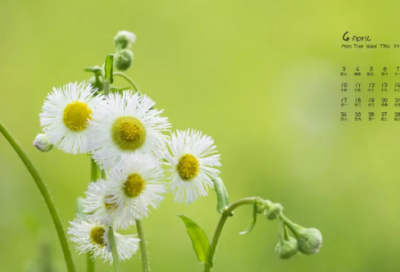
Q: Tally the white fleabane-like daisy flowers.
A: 6